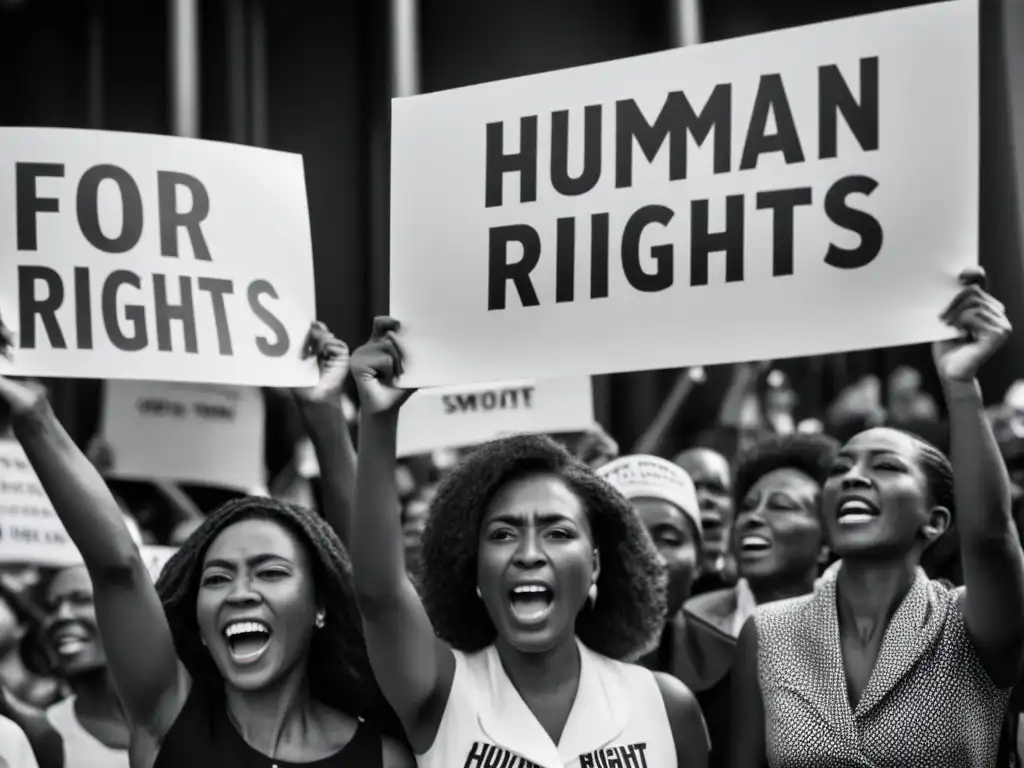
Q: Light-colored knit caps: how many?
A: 1